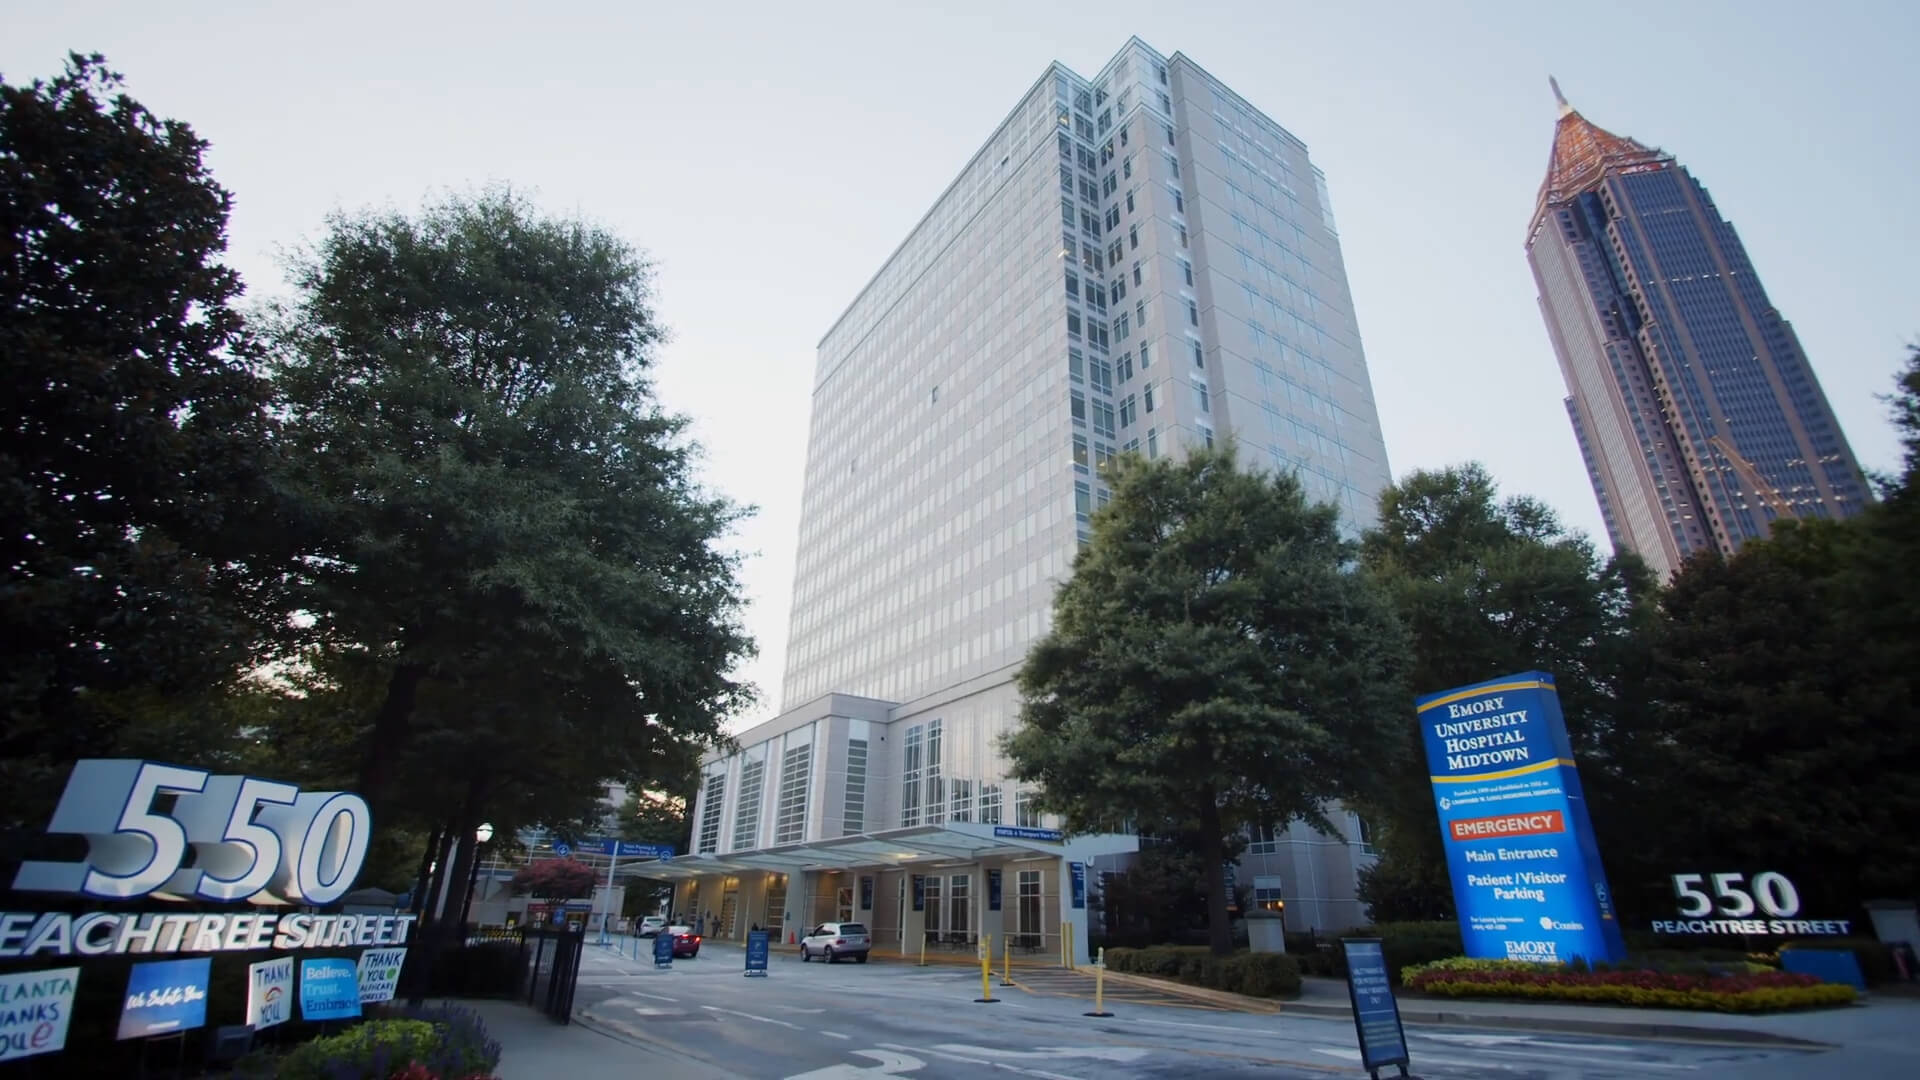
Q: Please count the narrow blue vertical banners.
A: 4